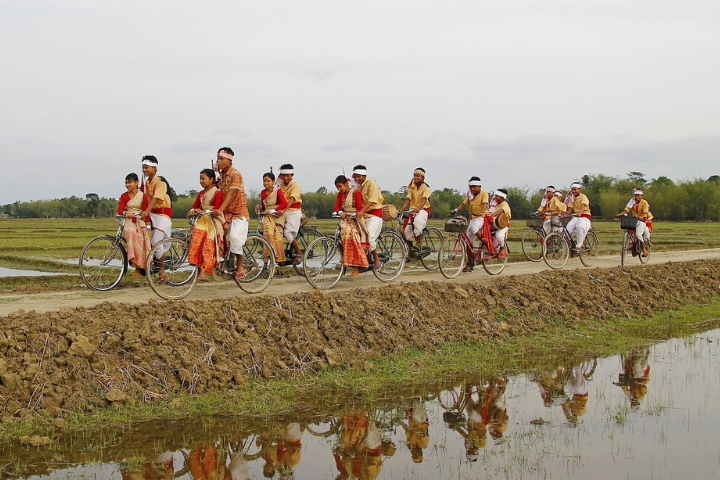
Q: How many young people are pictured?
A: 15